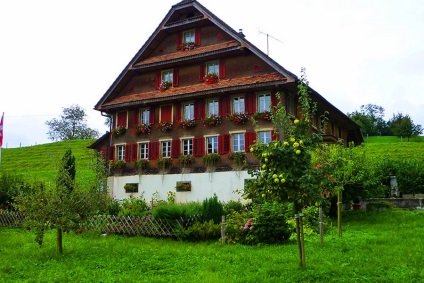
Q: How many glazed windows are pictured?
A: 15